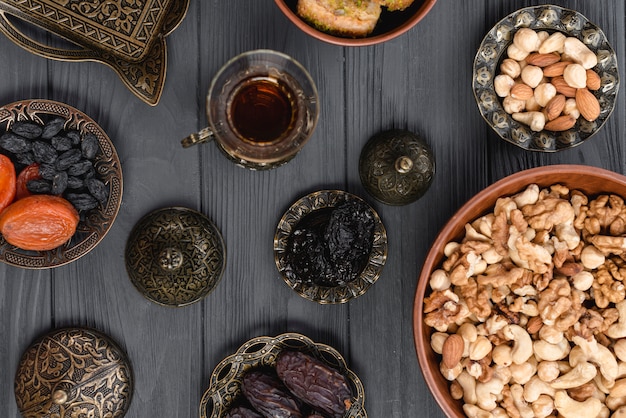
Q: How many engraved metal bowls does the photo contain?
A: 4